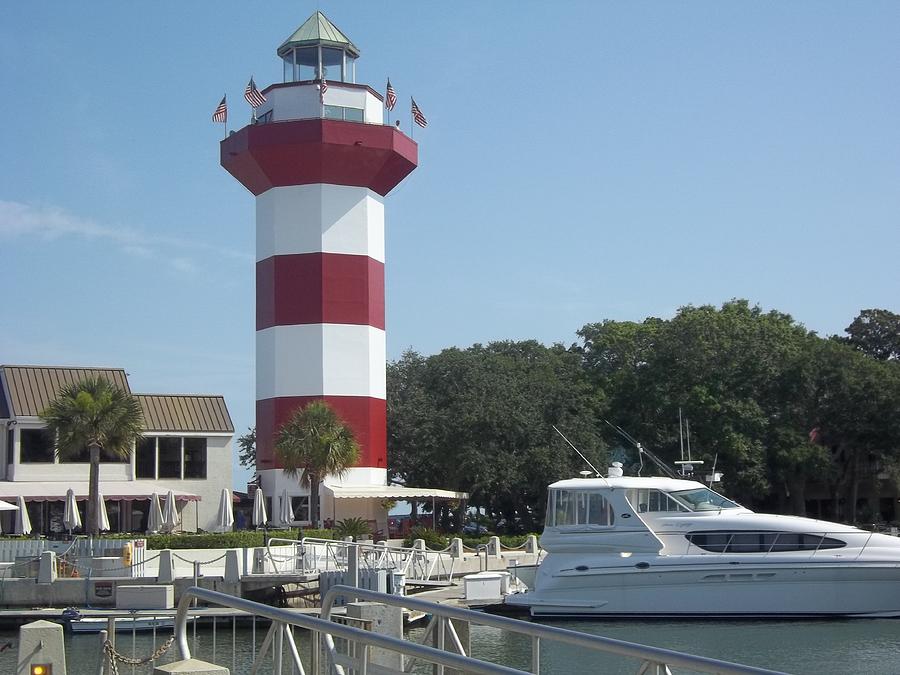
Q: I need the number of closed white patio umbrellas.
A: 8